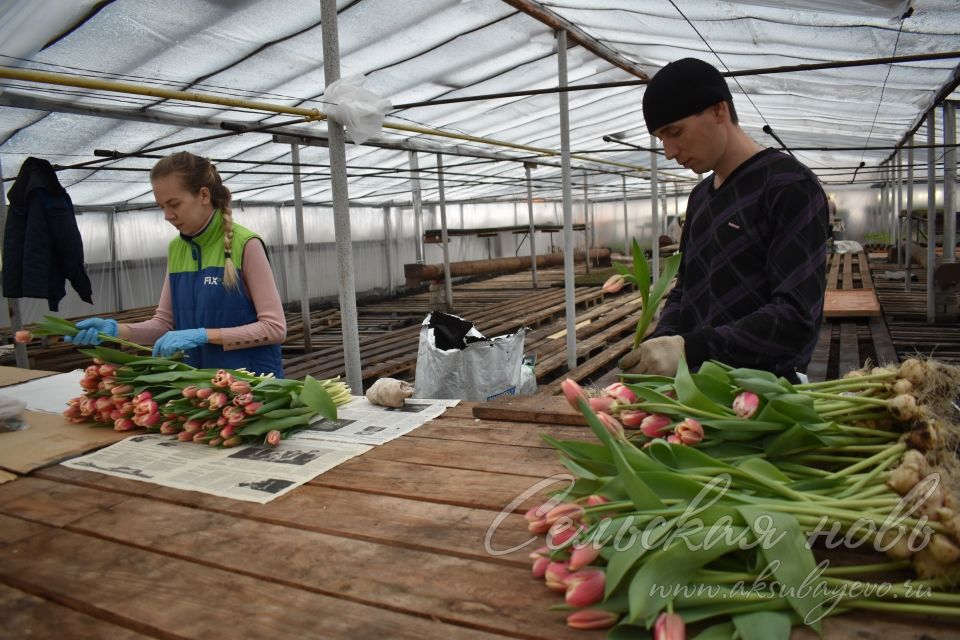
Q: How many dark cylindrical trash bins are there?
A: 0